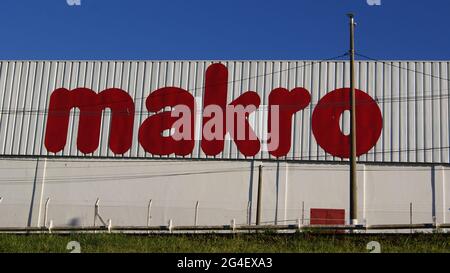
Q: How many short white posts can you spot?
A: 7